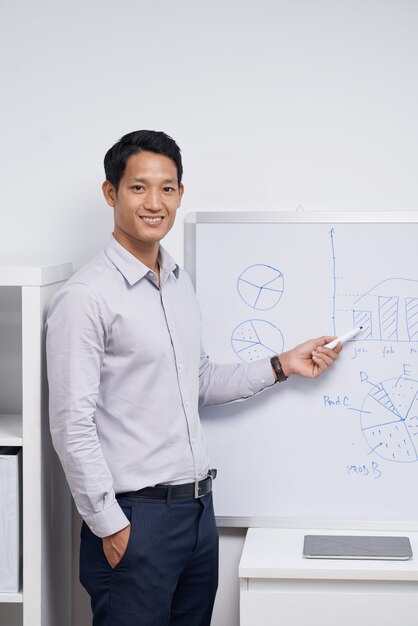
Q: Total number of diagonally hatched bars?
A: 3